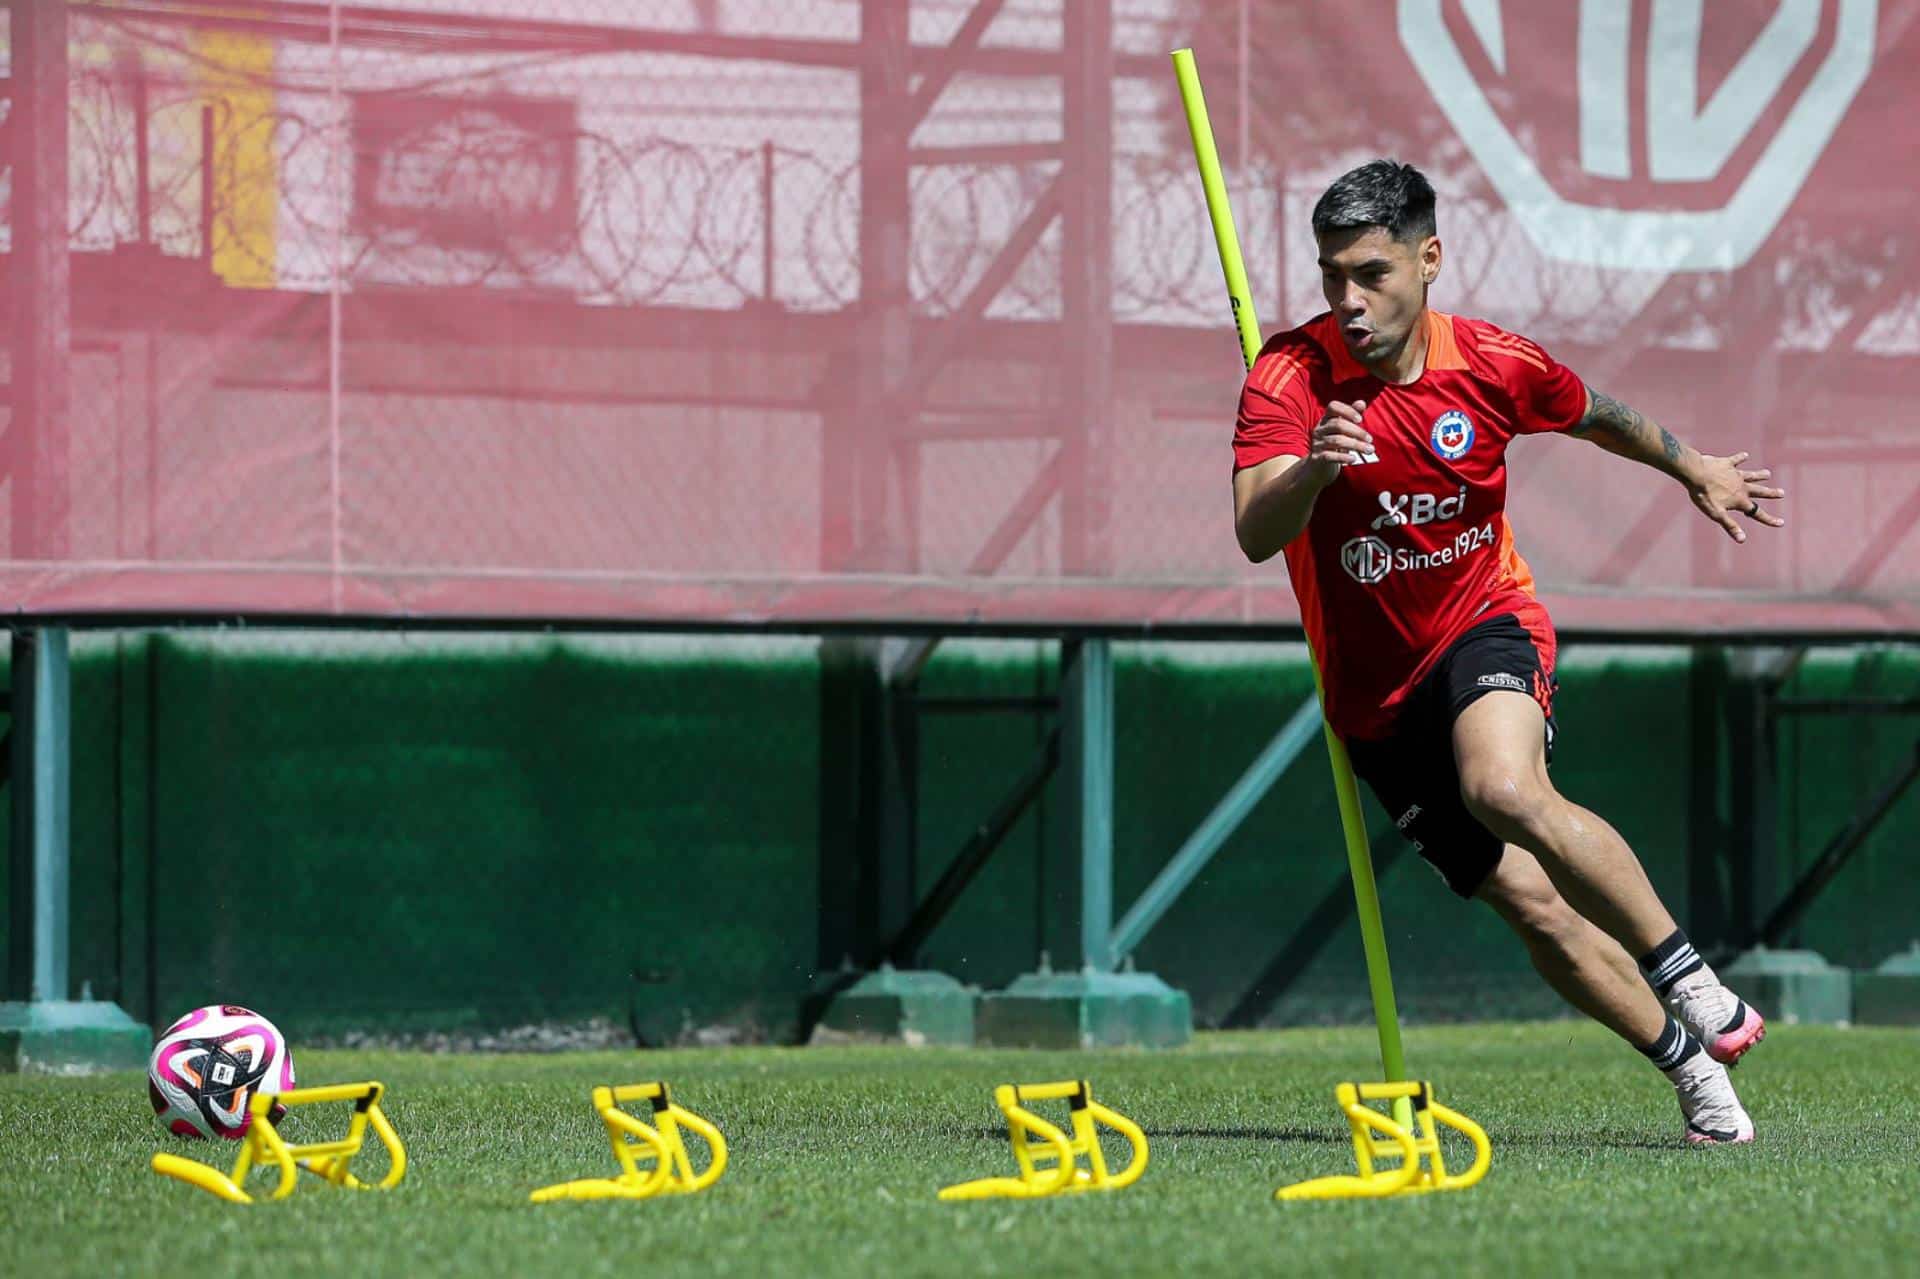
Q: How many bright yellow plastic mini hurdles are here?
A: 4